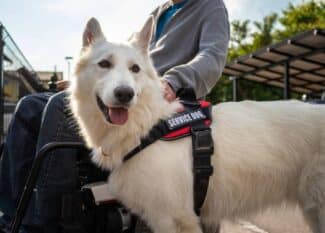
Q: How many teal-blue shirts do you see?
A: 1